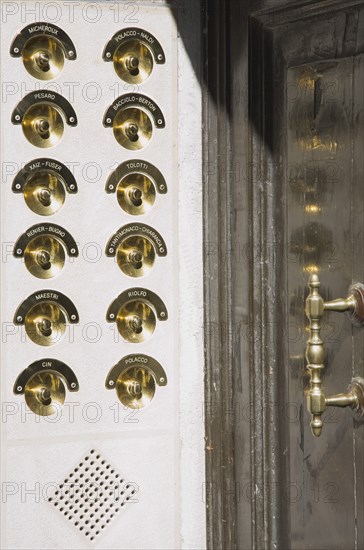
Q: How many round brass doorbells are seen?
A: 12